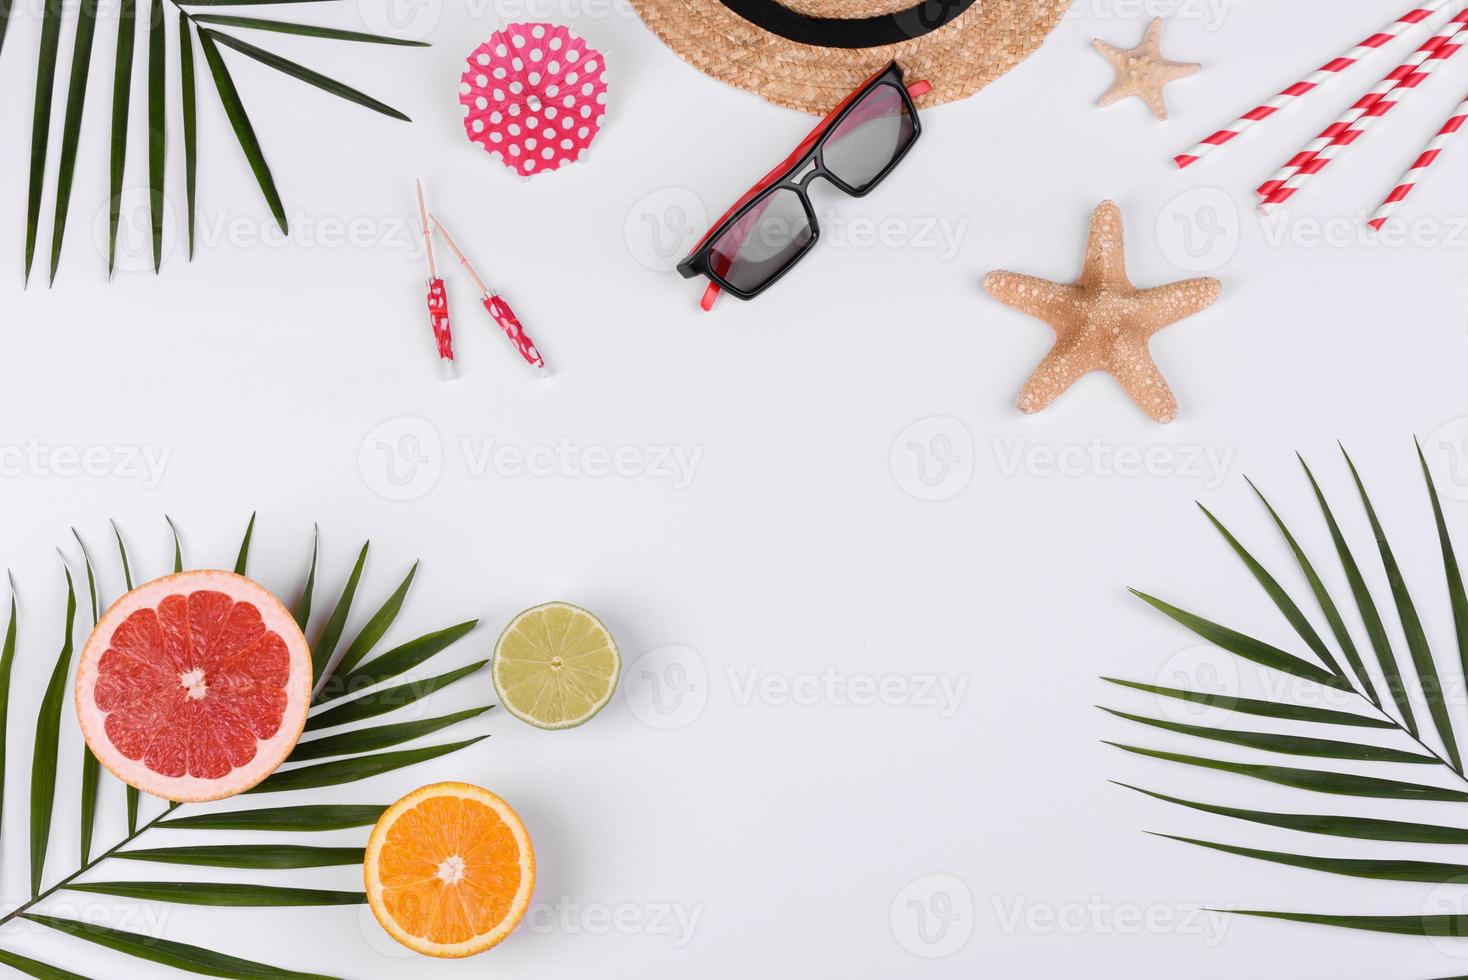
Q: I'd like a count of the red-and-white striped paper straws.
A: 4